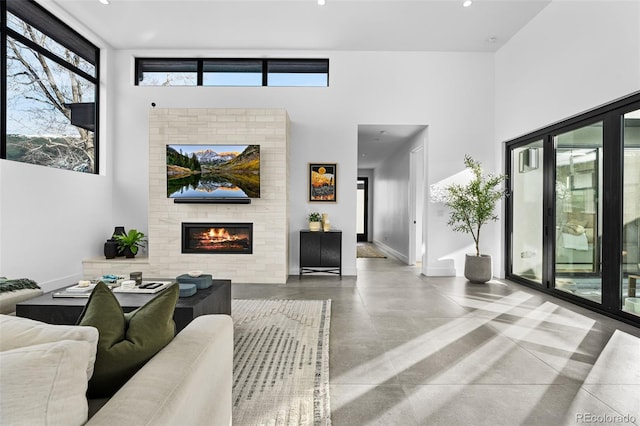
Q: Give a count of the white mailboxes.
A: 0